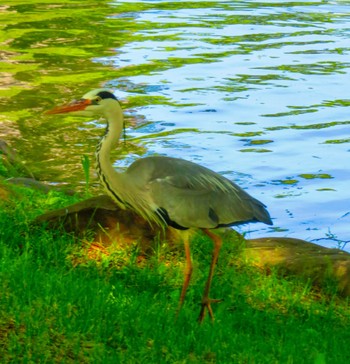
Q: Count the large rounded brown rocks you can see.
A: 2